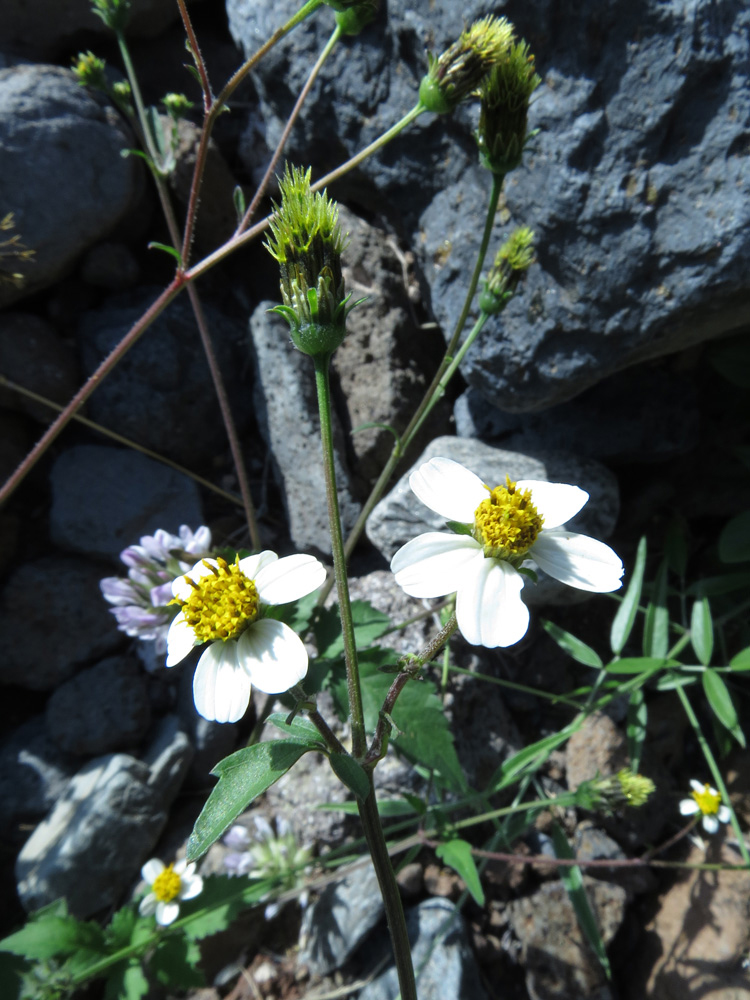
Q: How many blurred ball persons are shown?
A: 0